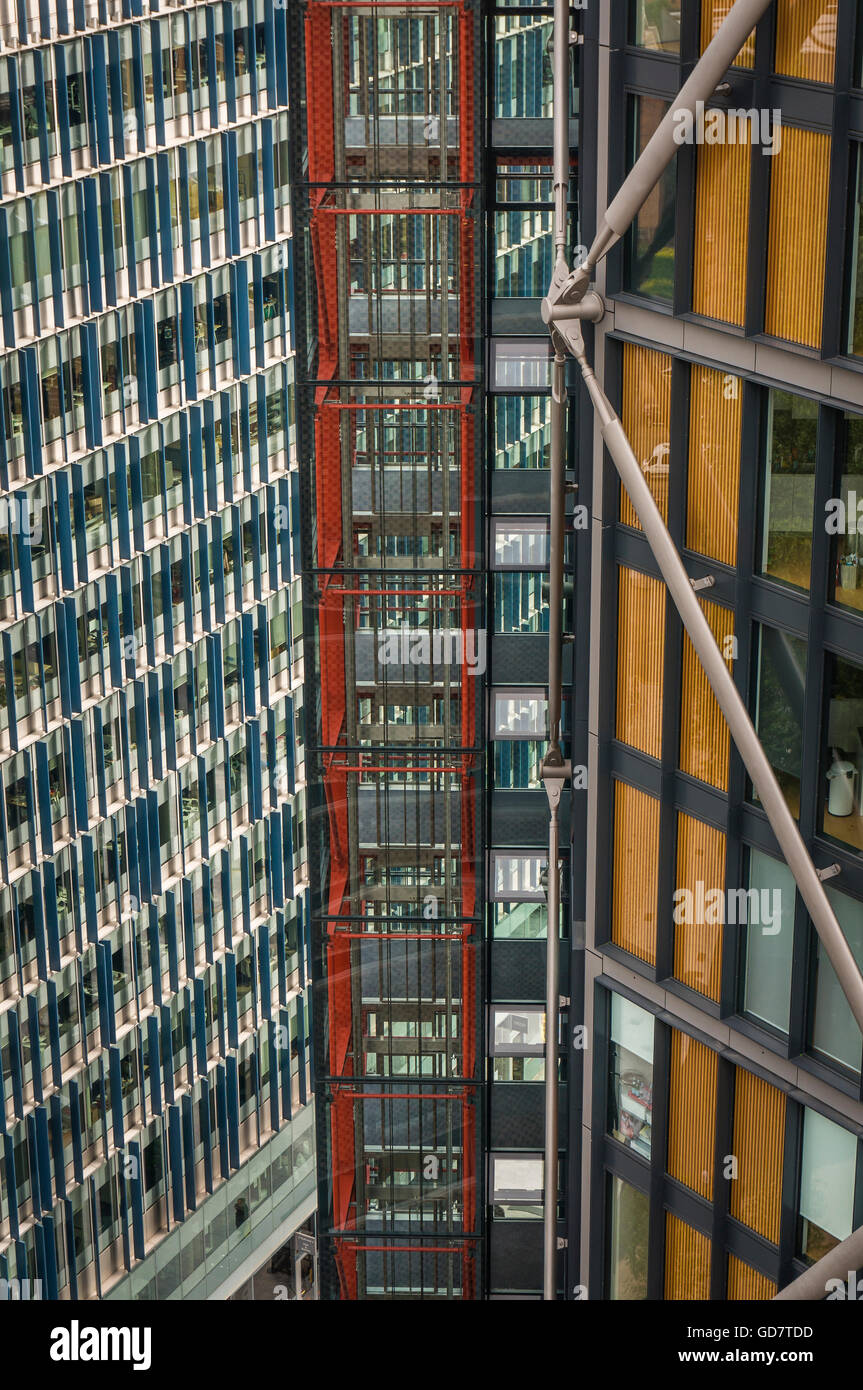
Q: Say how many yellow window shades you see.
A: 14